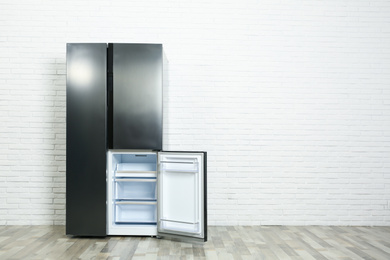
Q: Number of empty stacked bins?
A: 3